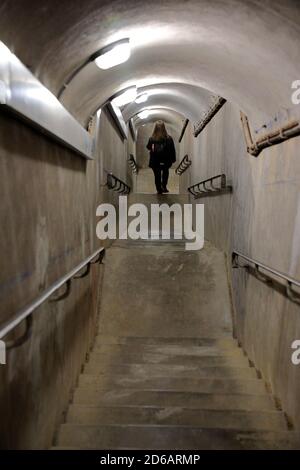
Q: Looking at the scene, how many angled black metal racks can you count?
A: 4